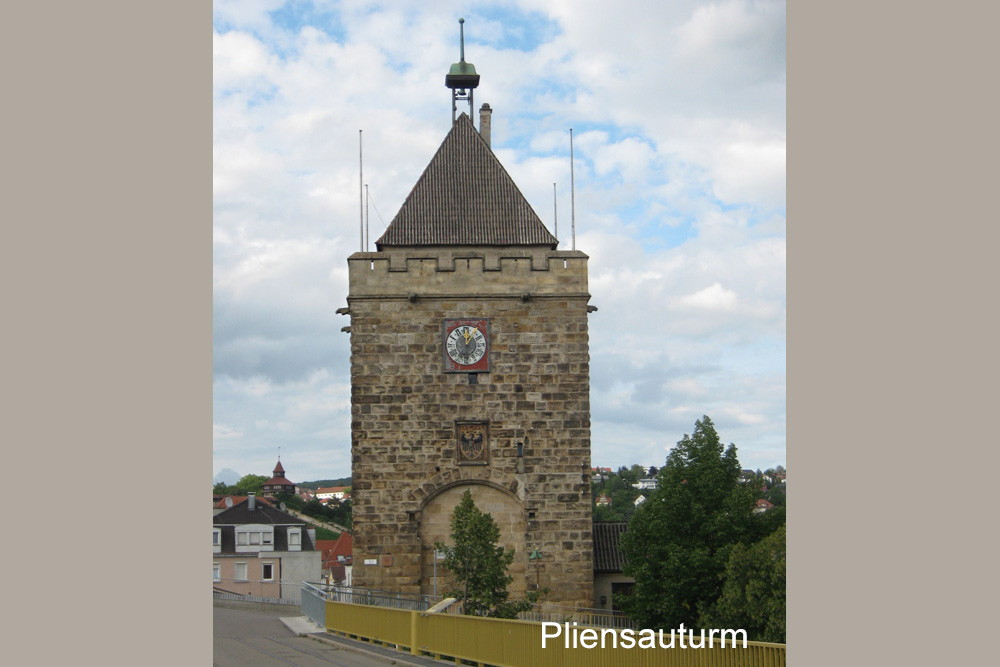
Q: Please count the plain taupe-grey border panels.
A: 2